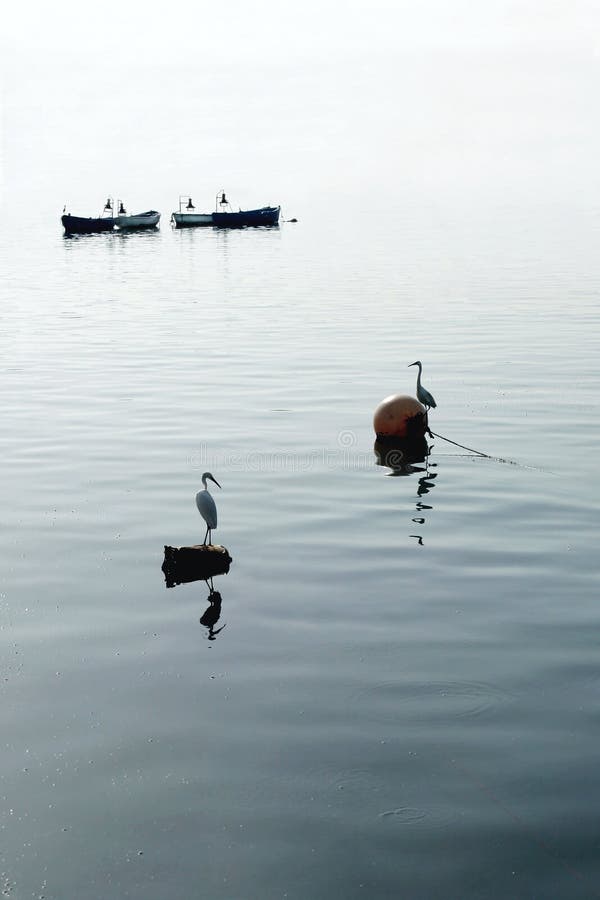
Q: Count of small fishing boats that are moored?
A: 4